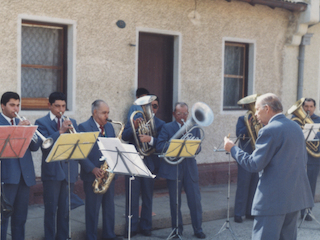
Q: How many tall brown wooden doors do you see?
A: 1